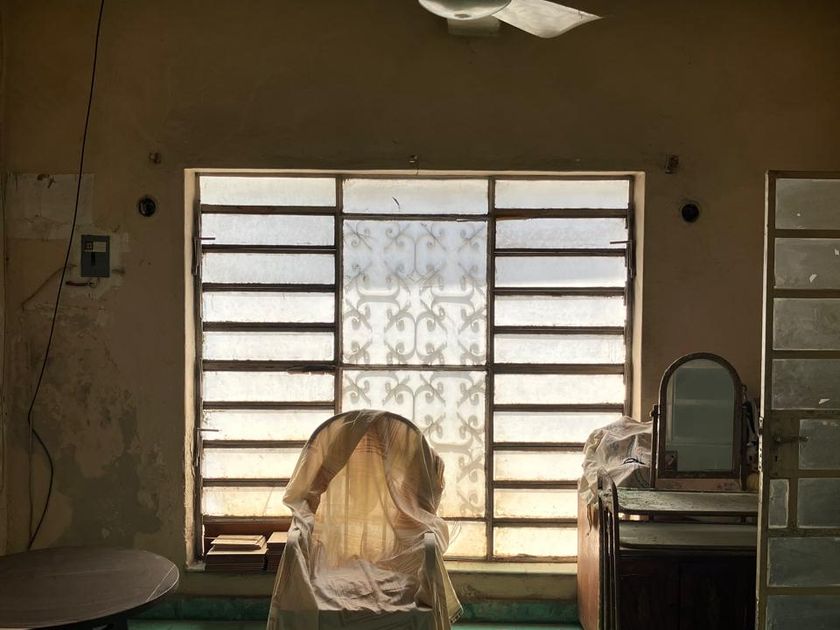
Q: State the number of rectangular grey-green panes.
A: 9